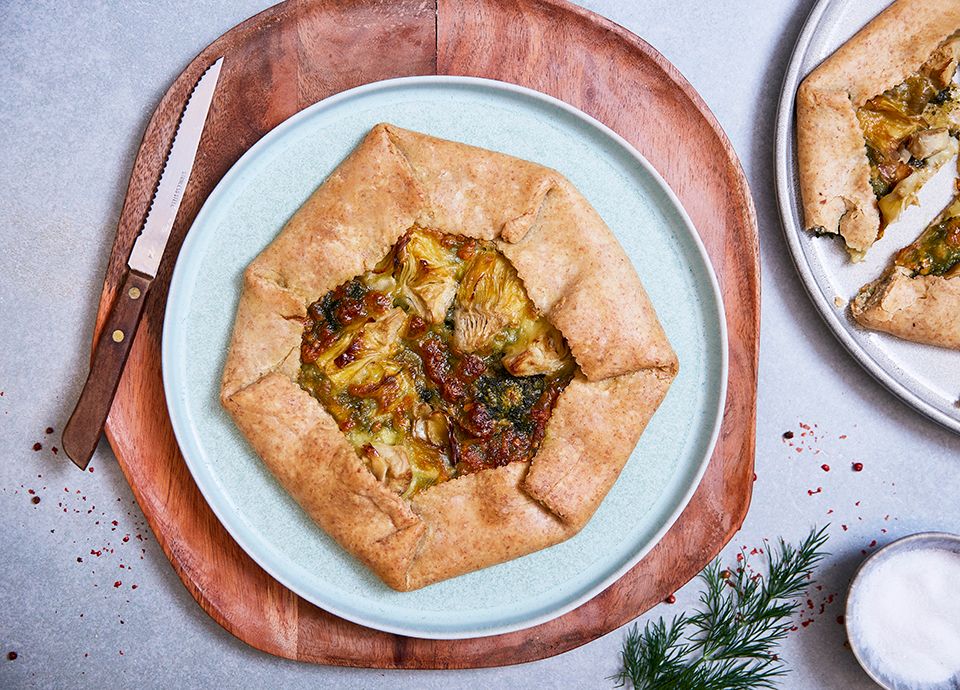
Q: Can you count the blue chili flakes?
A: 0